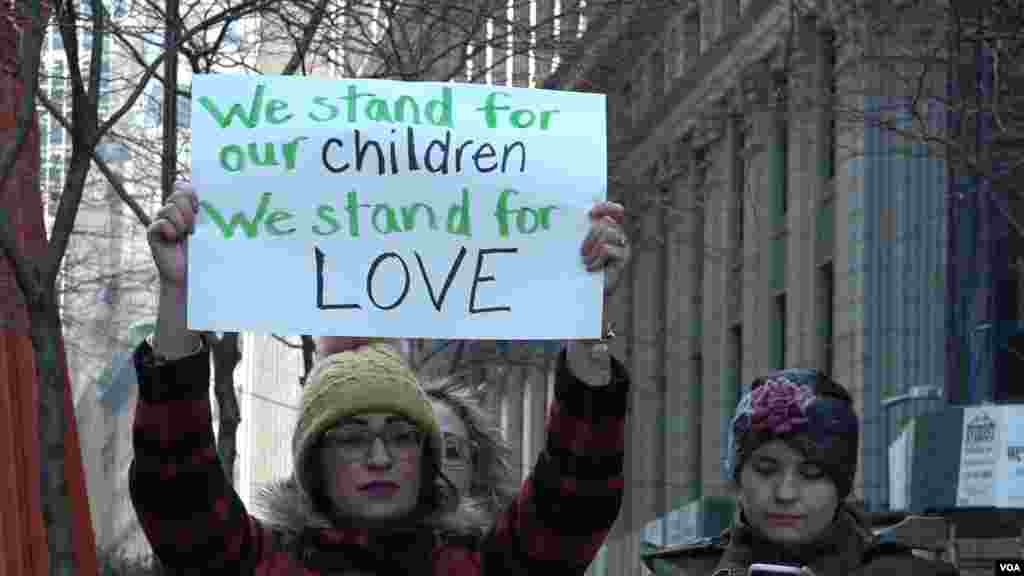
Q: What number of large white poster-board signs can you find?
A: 1